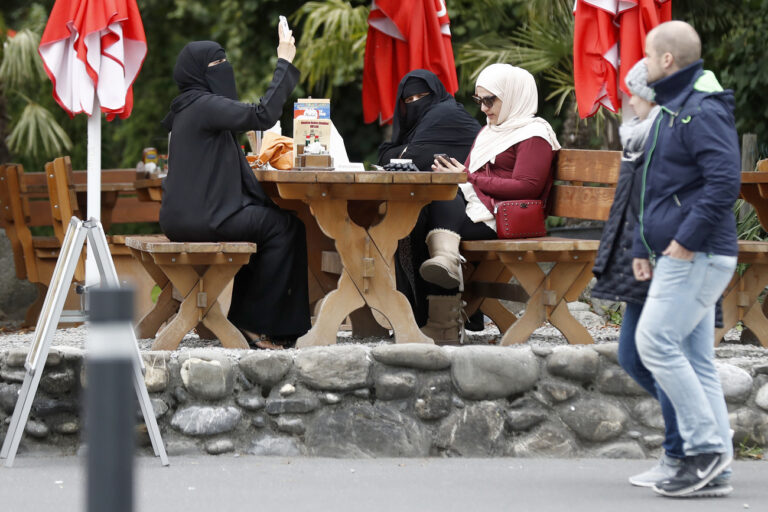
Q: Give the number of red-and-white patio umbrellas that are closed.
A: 3